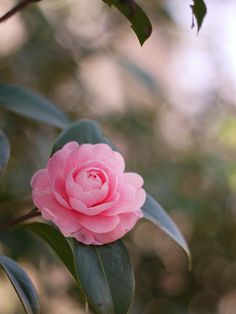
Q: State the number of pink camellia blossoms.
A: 1